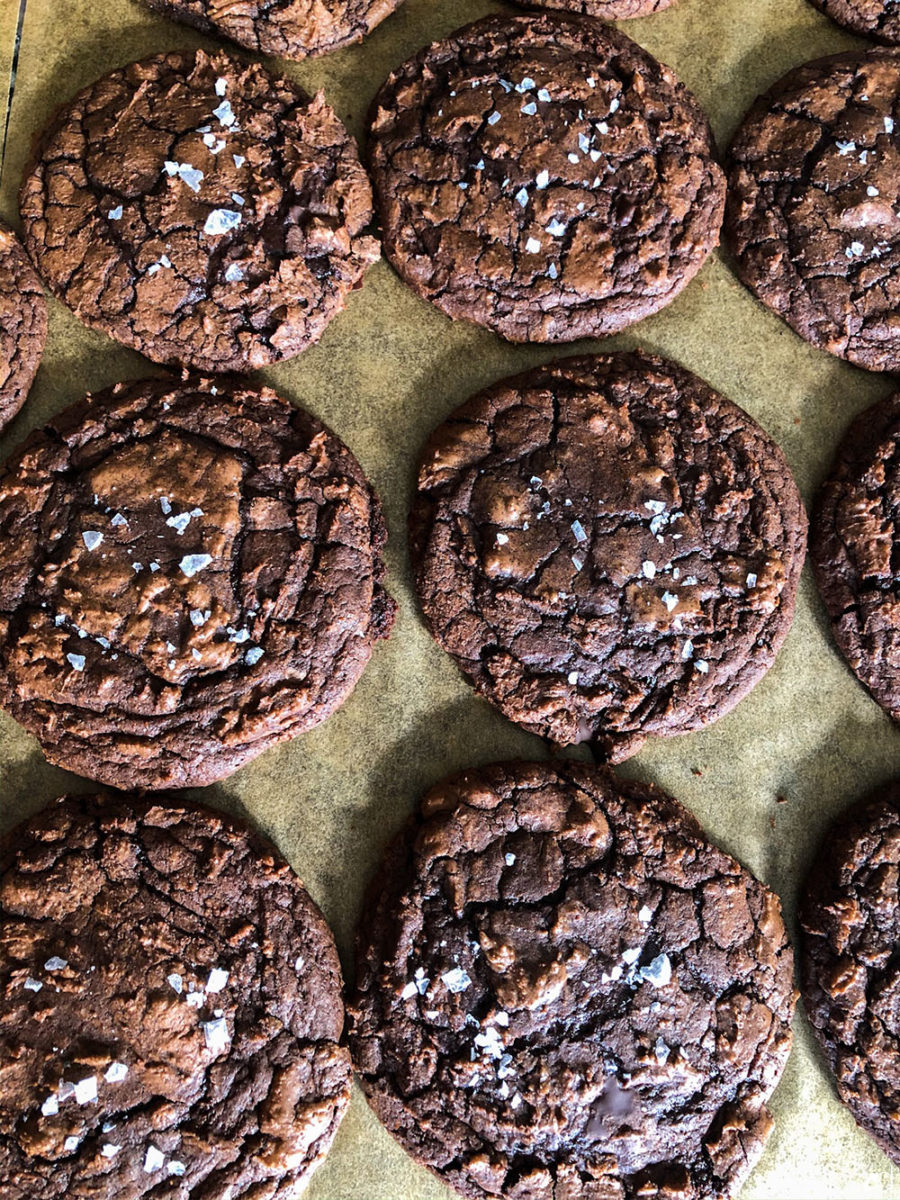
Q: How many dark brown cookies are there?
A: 13